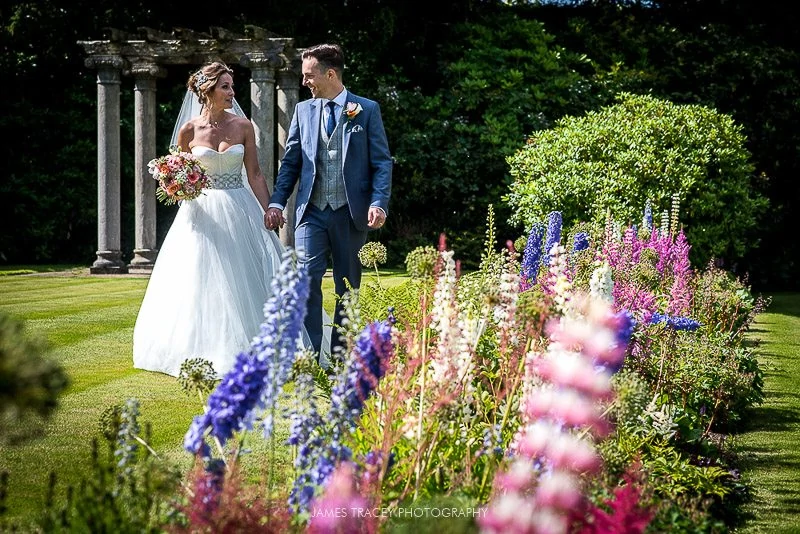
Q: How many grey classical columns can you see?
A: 4